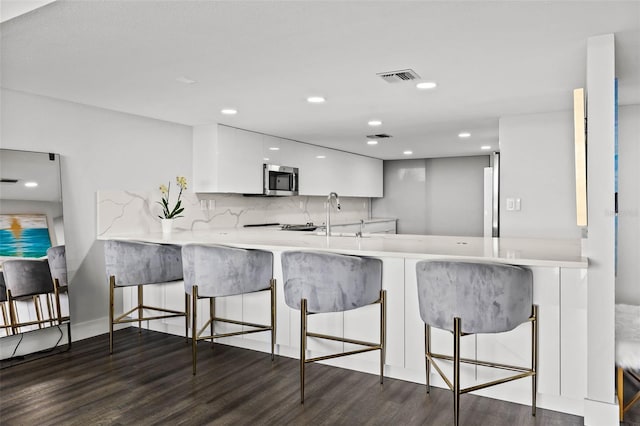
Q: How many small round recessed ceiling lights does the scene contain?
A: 8